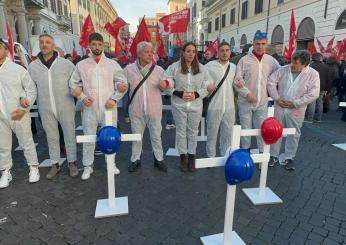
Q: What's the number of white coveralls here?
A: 8